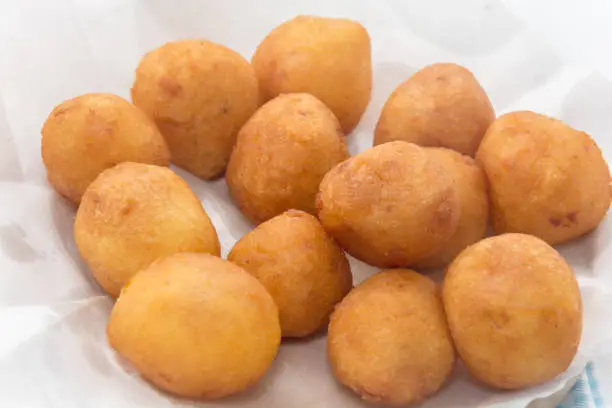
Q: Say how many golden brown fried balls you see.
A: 13